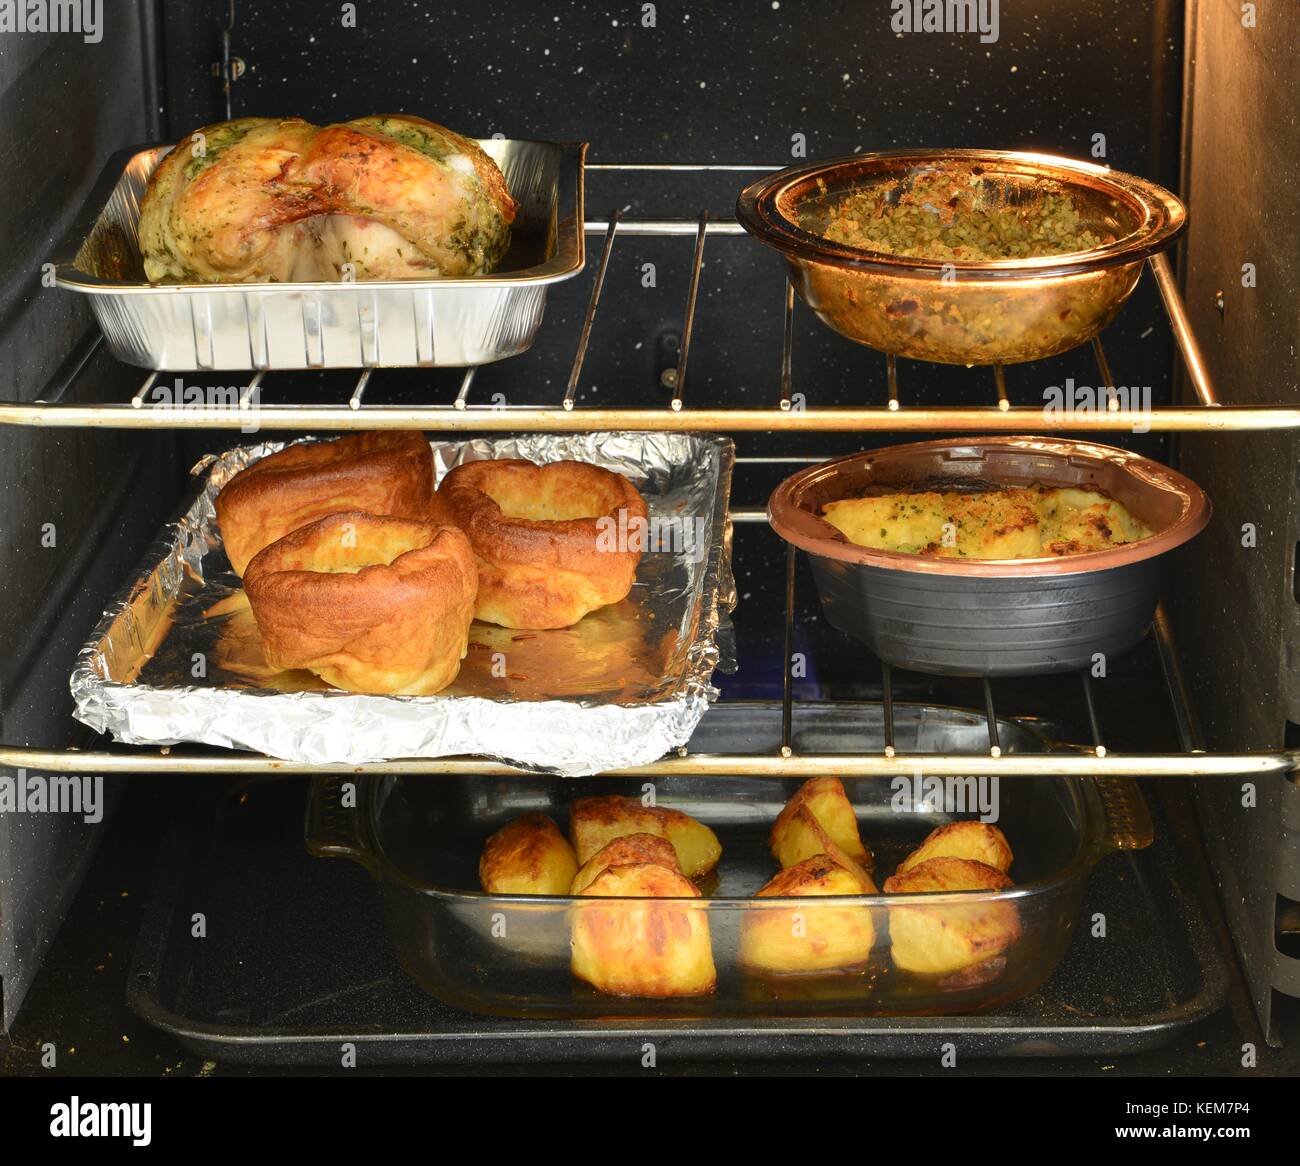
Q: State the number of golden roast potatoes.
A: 9